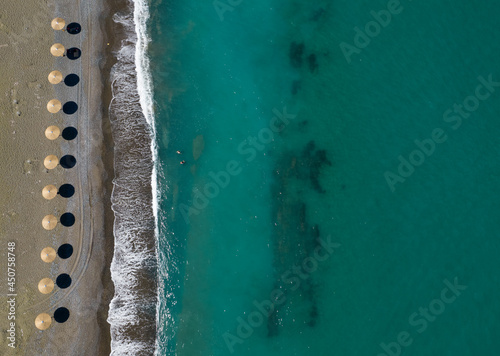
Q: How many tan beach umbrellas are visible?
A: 11